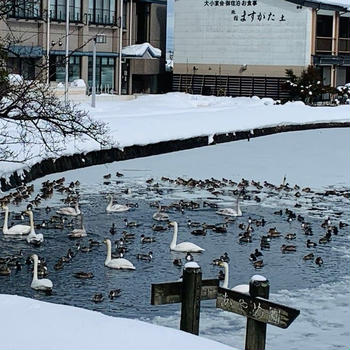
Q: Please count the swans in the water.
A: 11